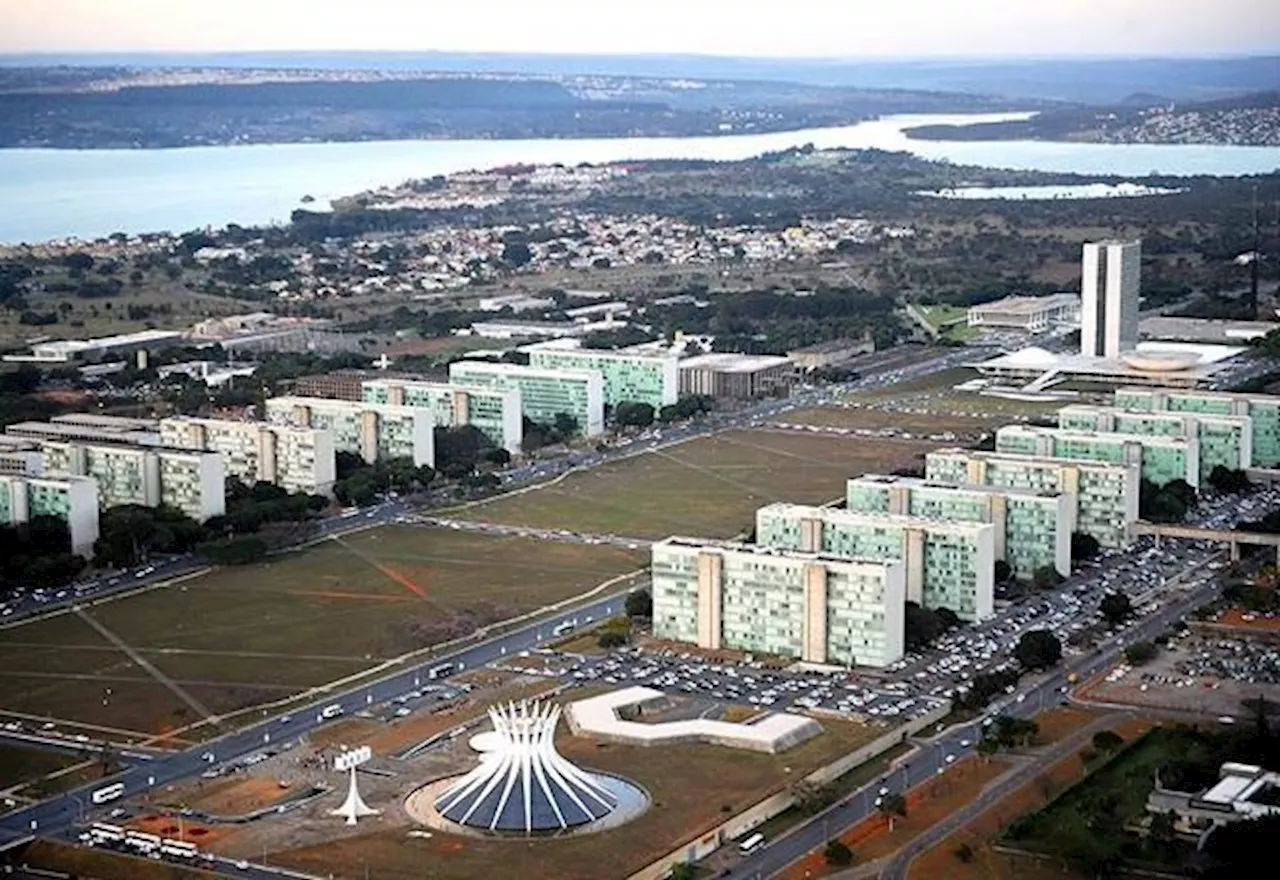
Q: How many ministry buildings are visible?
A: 14